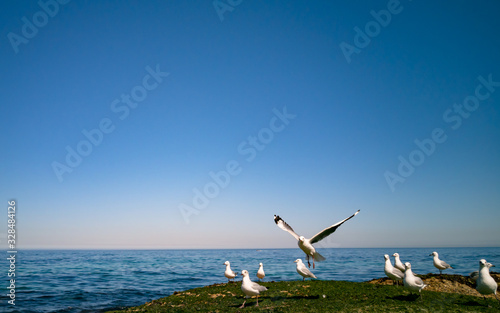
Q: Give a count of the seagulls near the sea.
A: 11